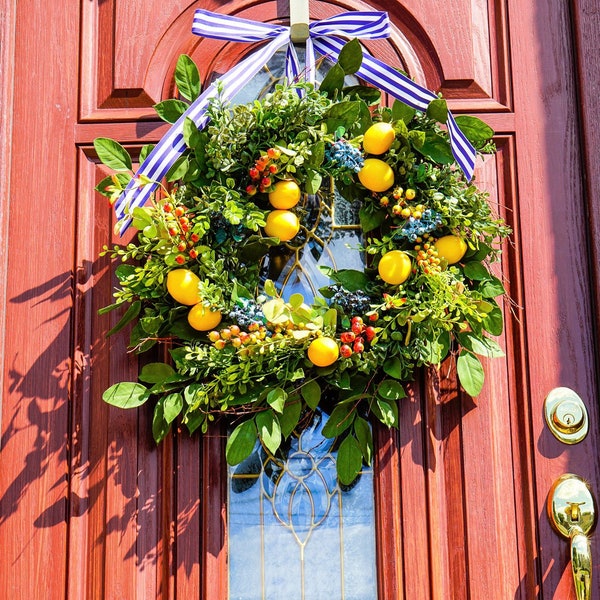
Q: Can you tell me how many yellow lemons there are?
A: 9